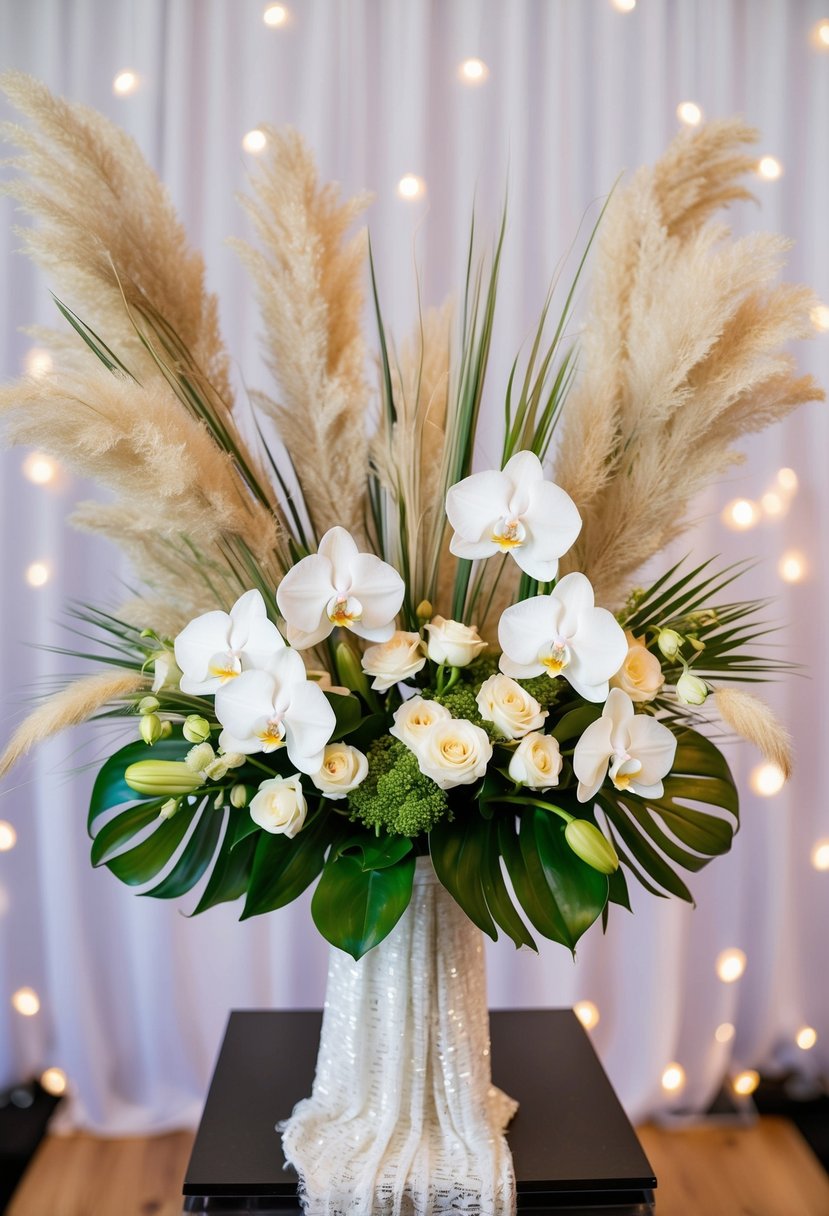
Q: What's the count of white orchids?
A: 6